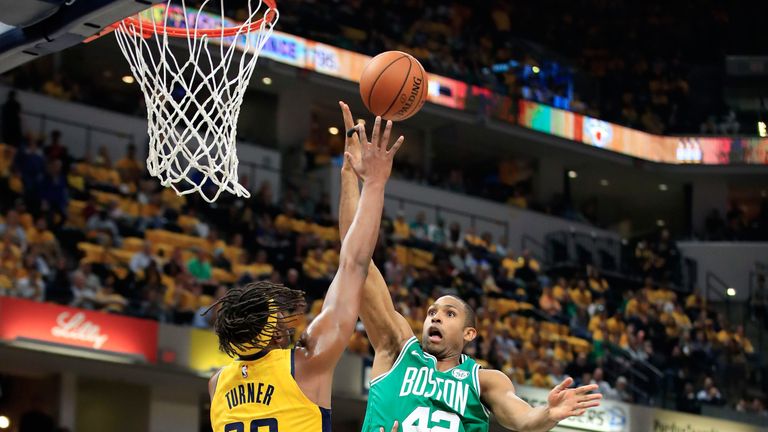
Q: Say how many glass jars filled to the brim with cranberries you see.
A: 0